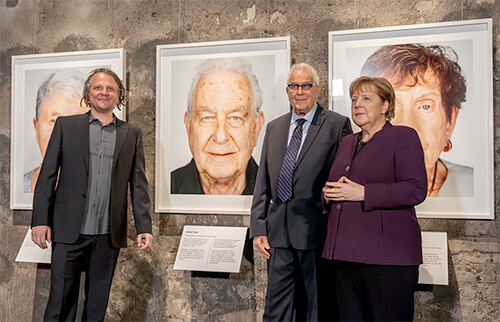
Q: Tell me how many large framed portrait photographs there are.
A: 3